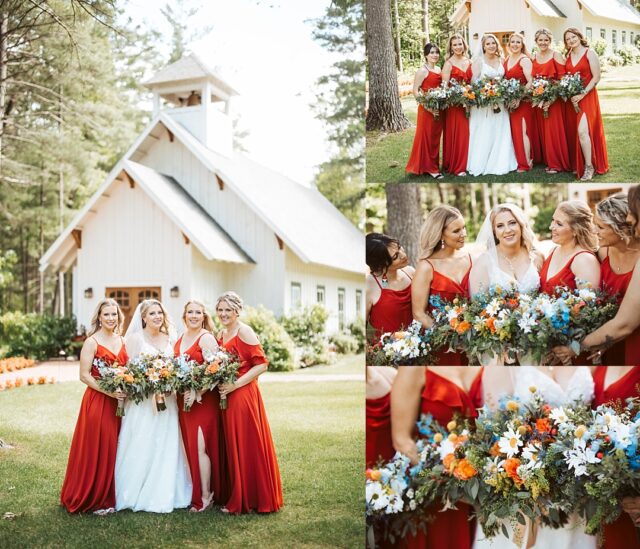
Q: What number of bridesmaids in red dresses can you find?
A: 5